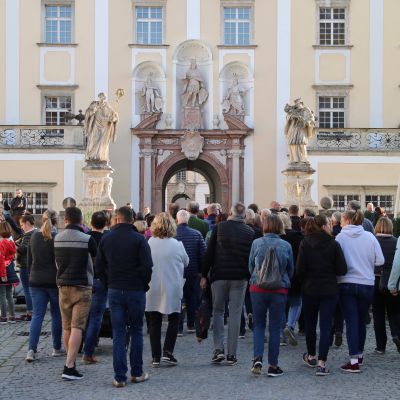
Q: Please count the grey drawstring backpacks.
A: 1